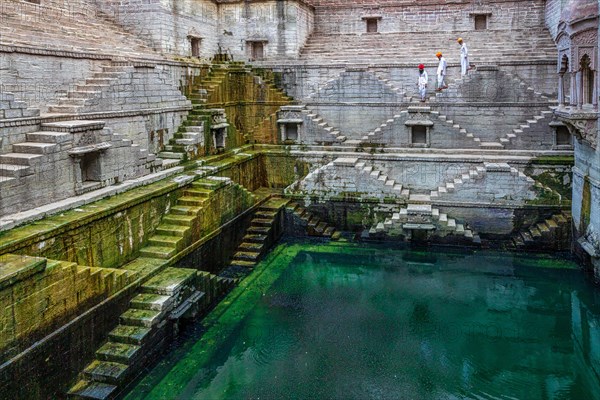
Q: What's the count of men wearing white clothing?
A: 3